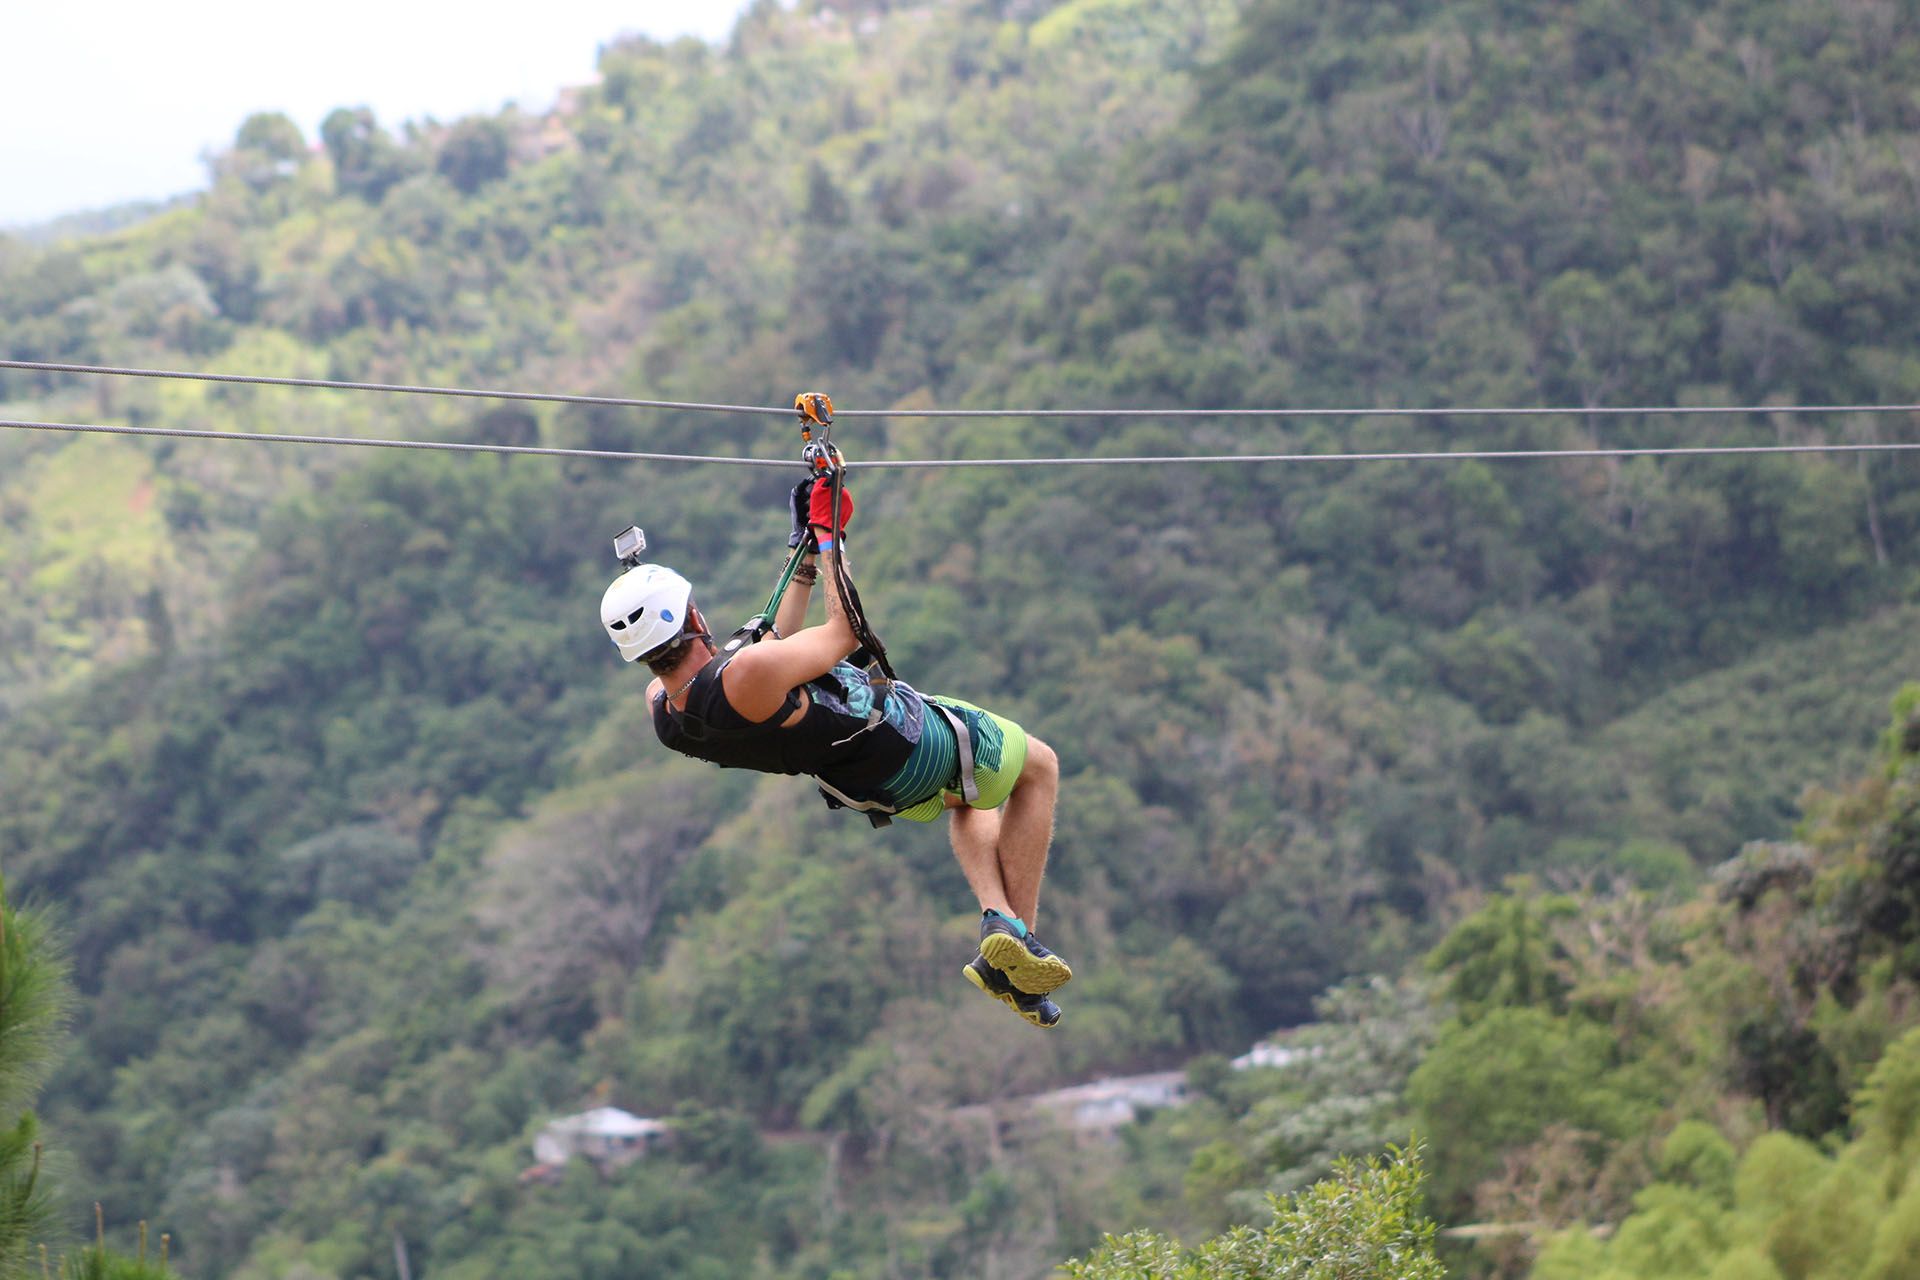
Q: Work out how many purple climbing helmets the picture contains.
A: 0